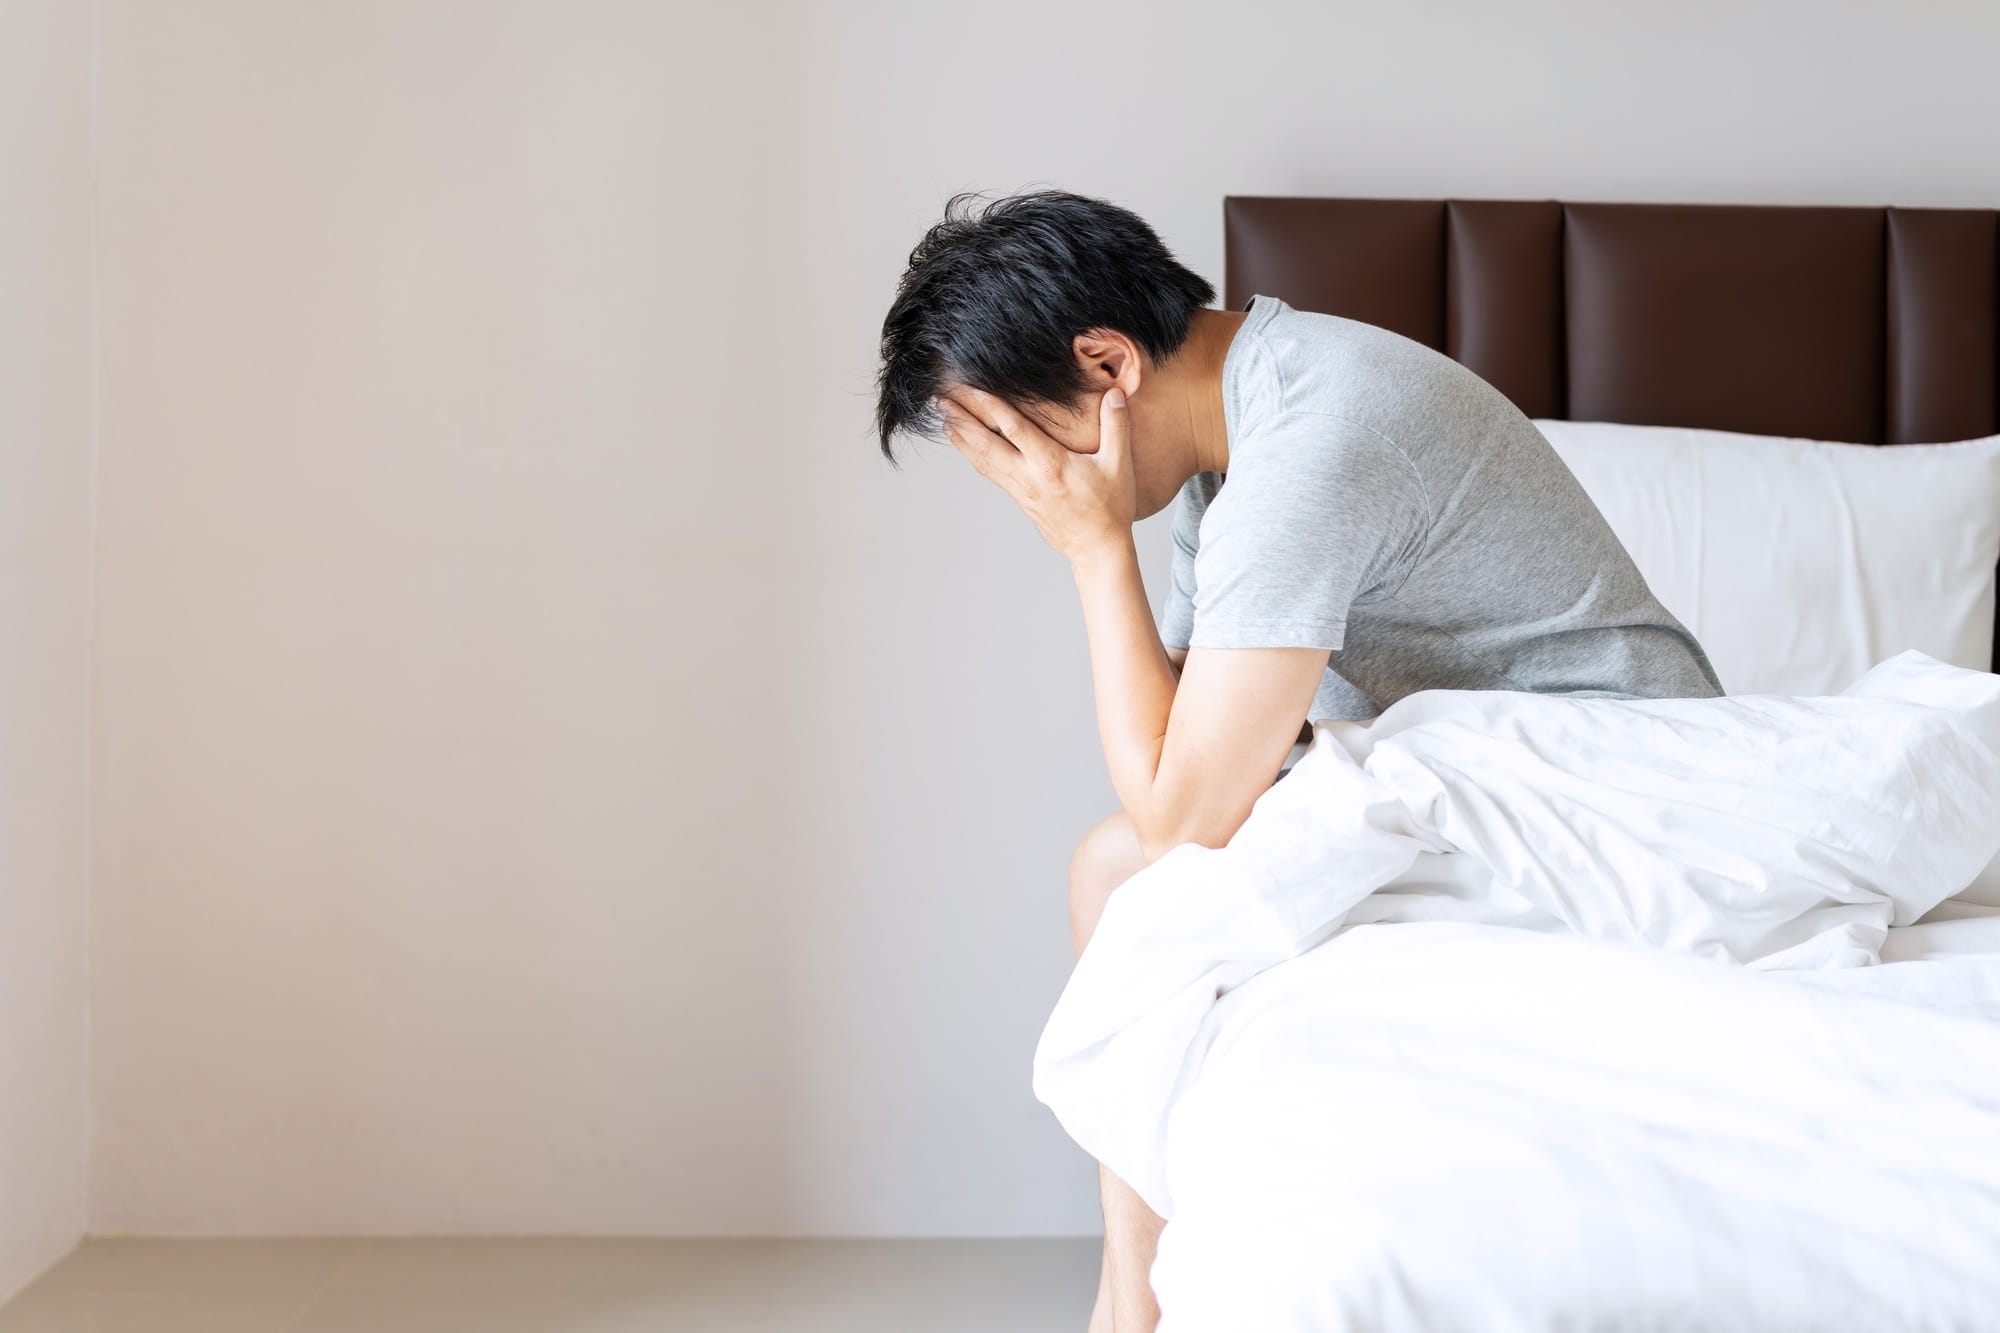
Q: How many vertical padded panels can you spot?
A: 4